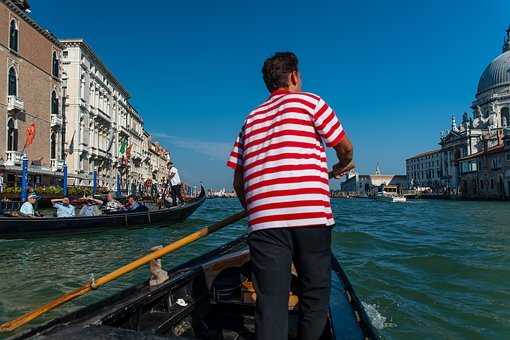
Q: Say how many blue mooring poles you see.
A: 4